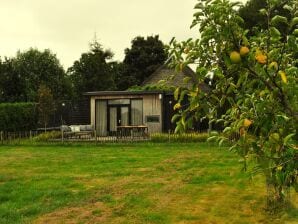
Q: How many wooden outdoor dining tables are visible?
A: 1